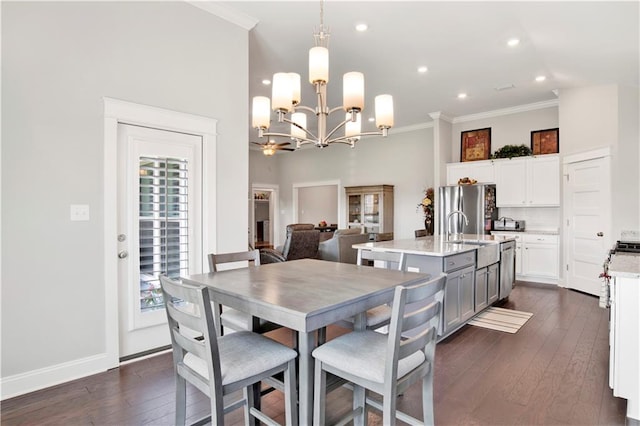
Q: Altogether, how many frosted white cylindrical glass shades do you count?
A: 8